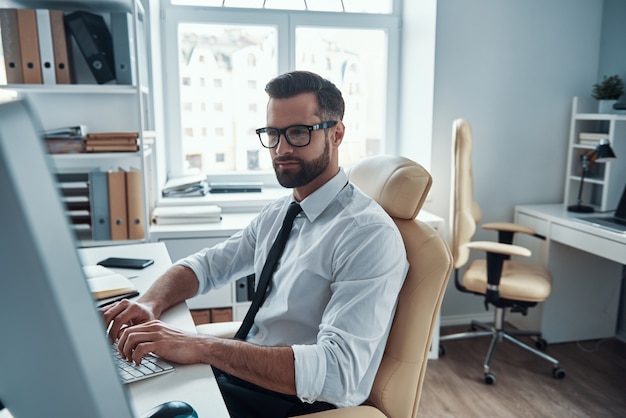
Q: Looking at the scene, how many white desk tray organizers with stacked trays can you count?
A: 1